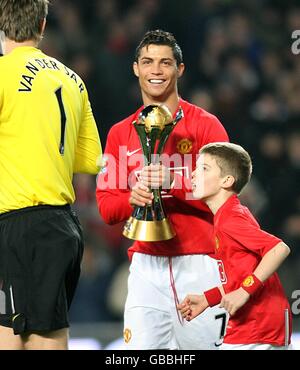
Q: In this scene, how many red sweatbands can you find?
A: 2